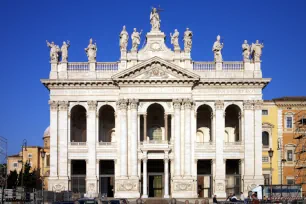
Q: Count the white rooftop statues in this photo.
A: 11